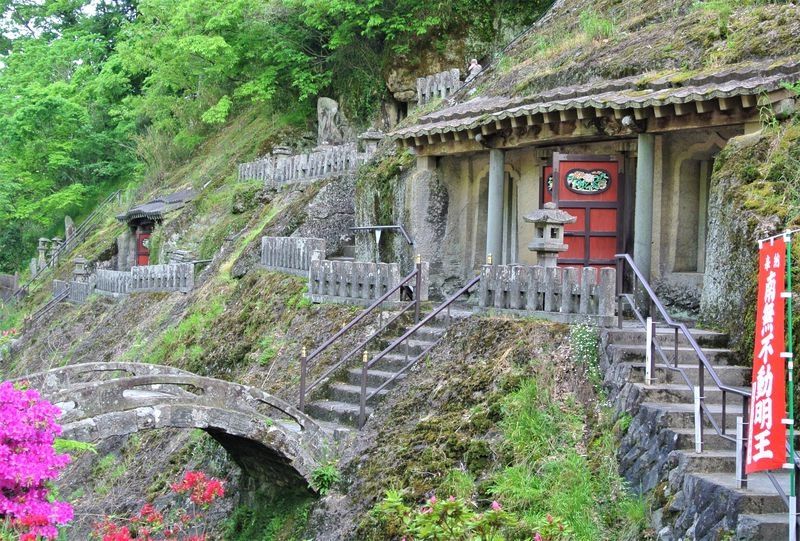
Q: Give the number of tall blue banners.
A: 0